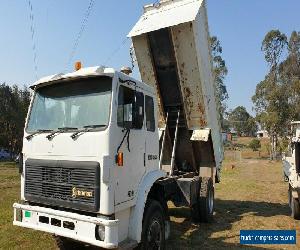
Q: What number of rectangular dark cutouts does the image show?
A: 3